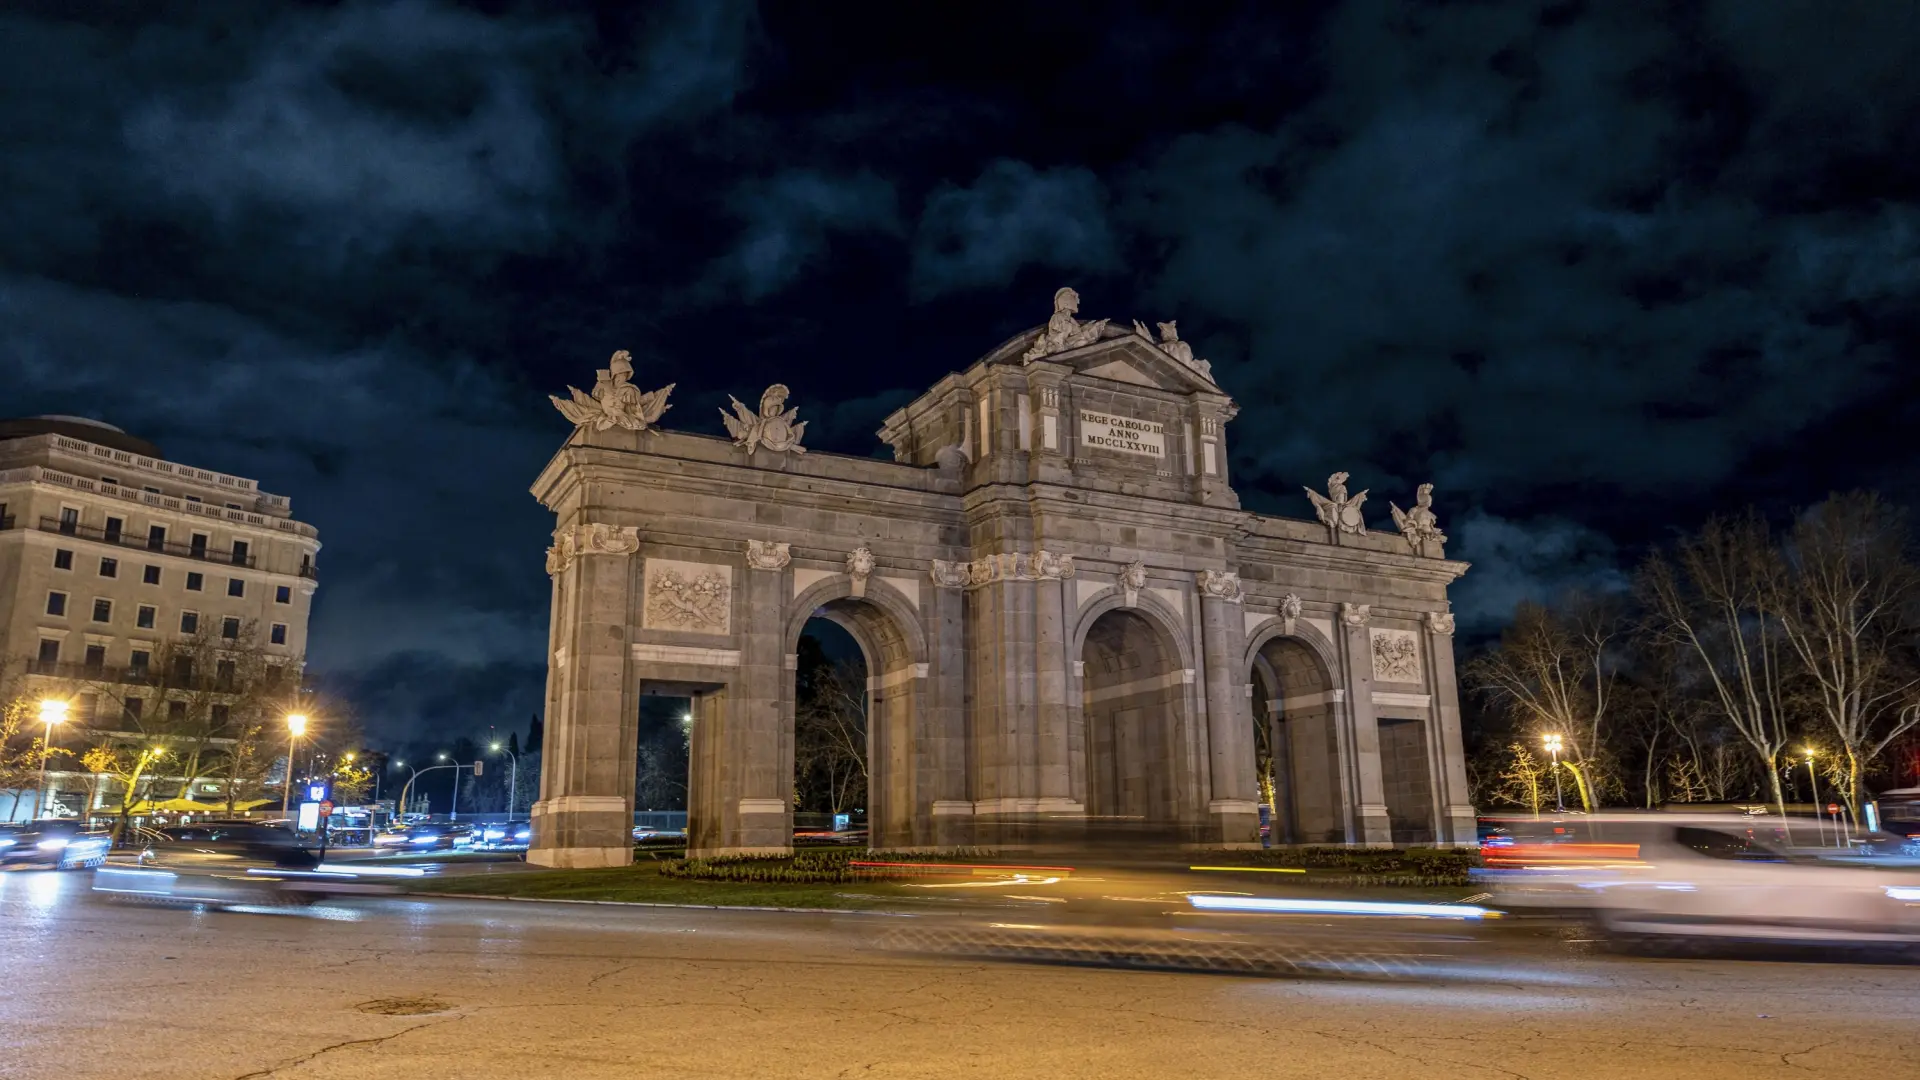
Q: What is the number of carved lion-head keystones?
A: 3